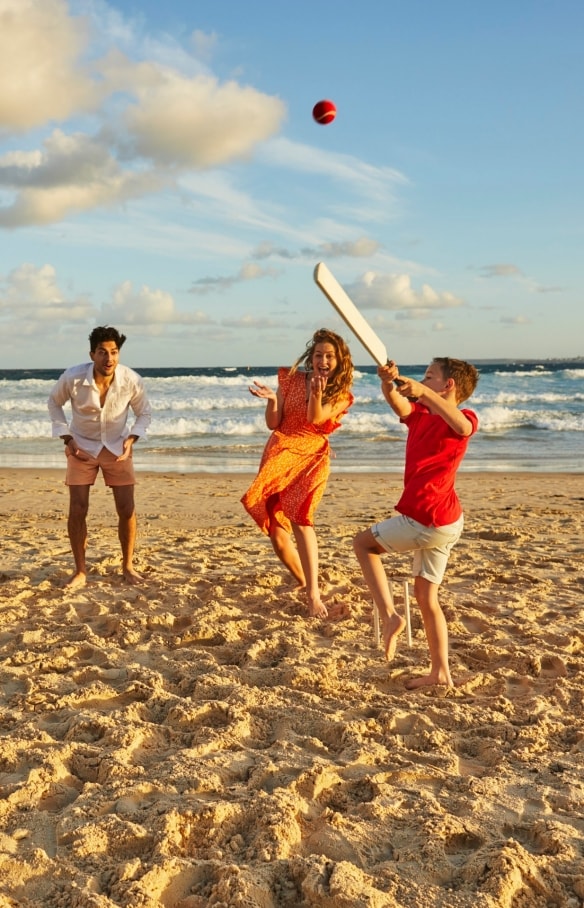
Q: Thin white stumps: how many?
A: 3